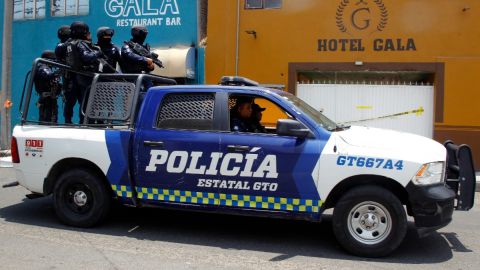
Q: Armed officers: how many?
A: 5